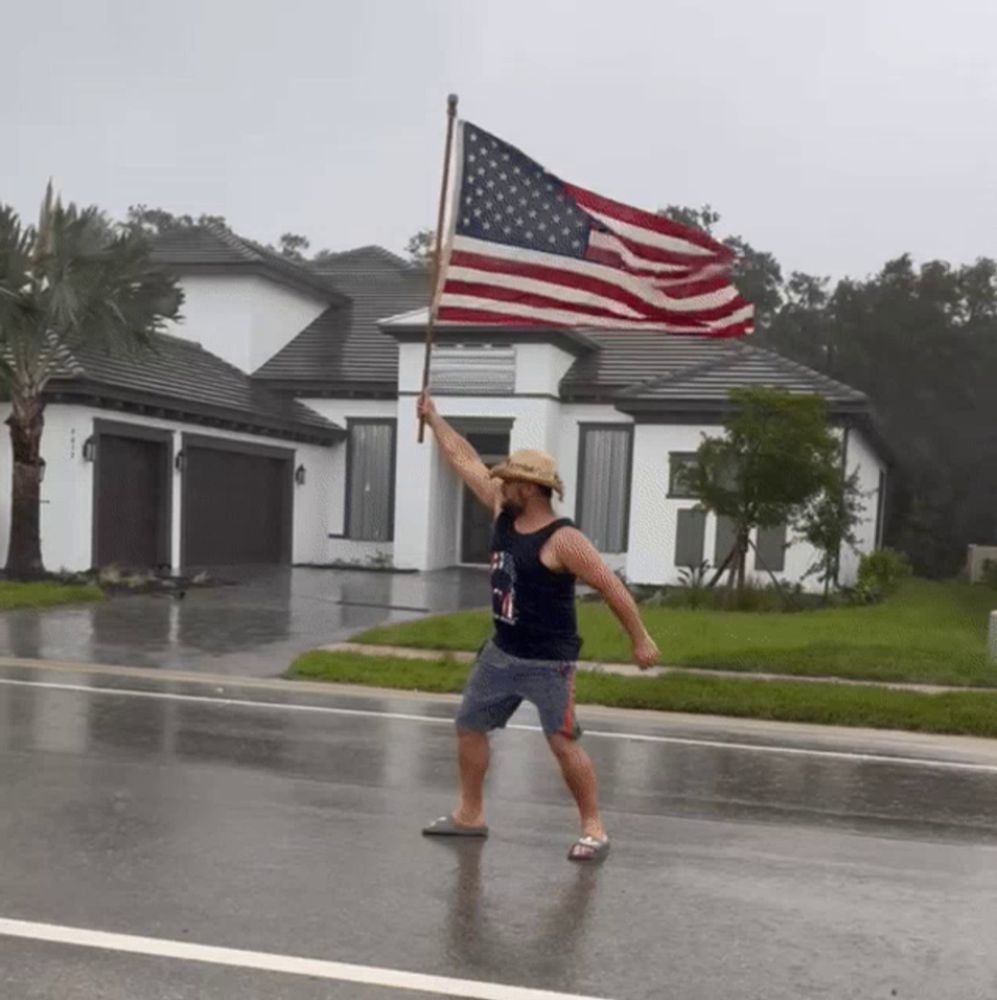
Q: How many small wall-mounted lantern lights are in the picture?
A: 3